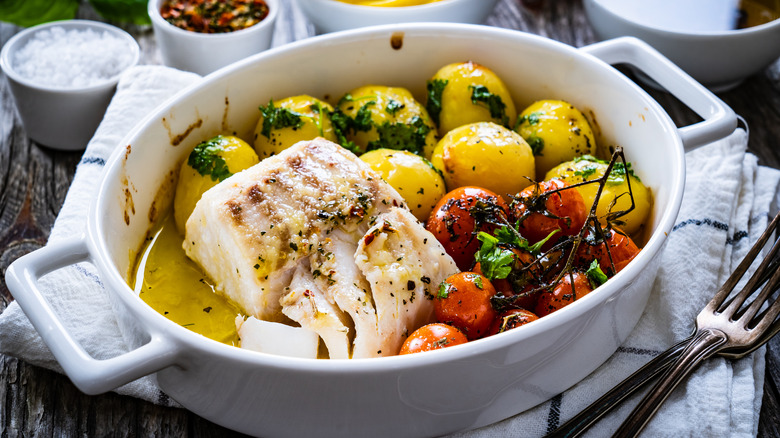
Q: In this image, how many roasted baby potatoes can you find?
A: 8